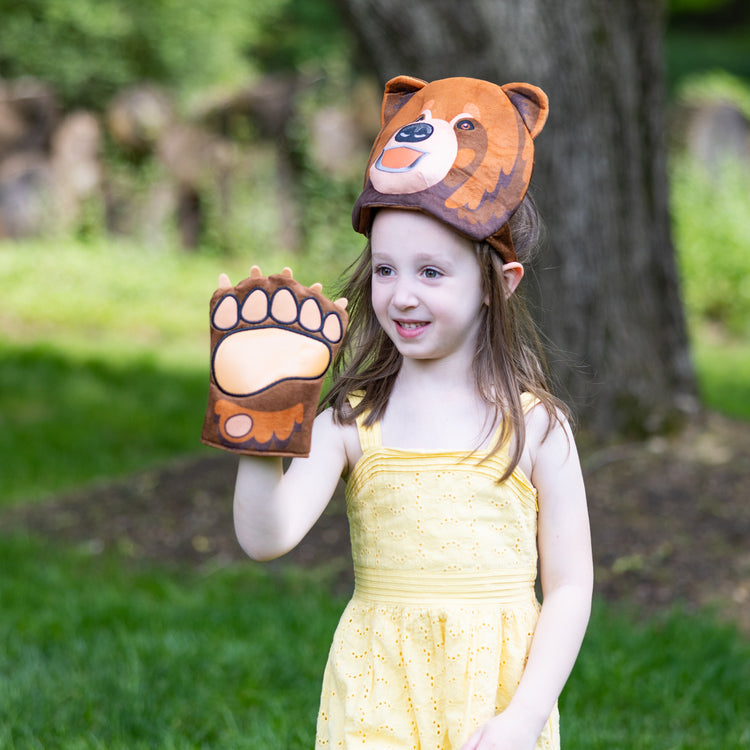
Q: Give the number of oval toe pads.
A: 5